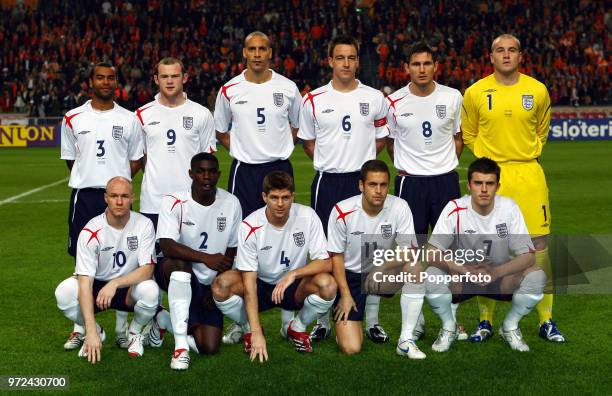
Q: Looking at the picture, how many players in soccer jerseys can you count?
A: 11